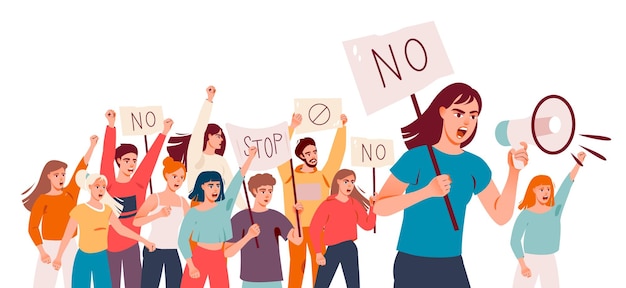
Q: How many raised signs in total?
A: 5